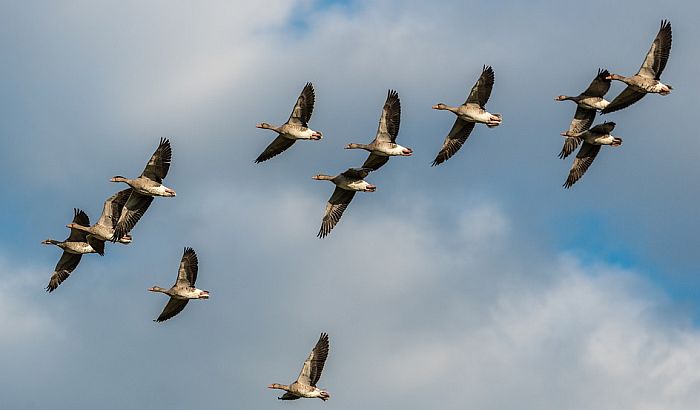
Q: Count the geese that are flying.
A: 12